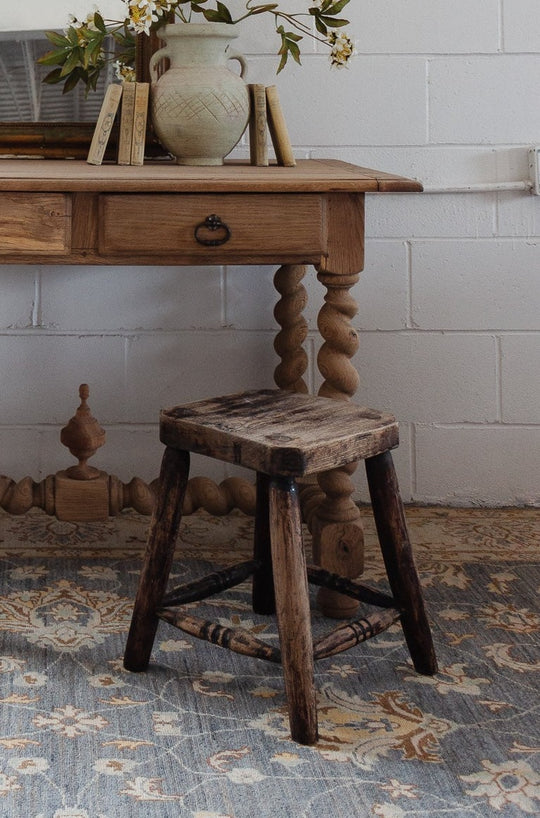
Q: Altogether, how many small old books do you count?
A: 5